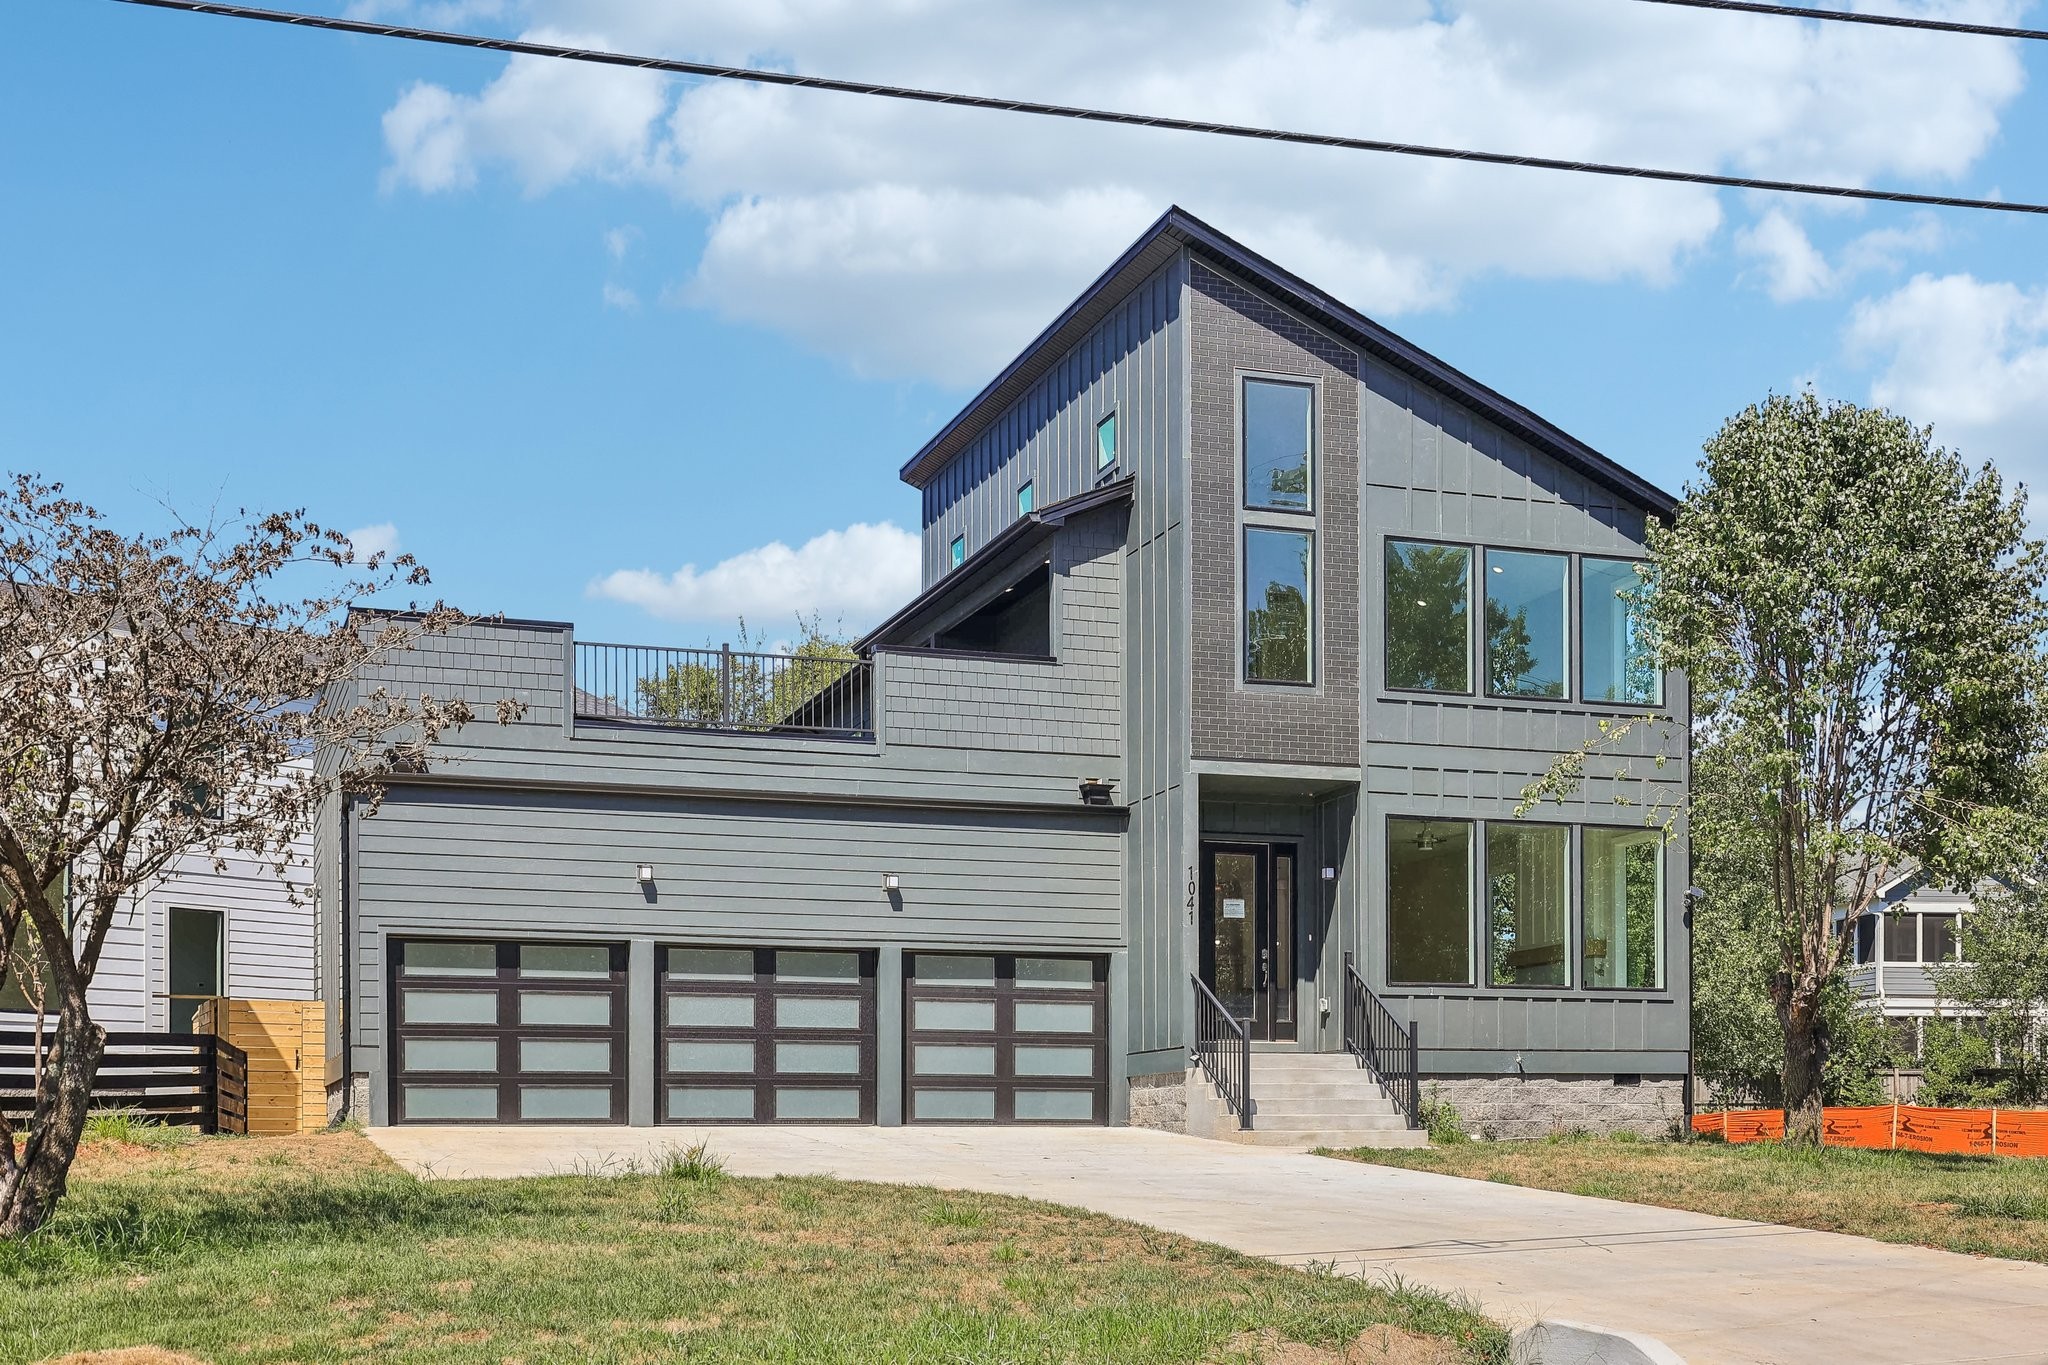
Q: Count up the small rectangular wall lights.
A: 3